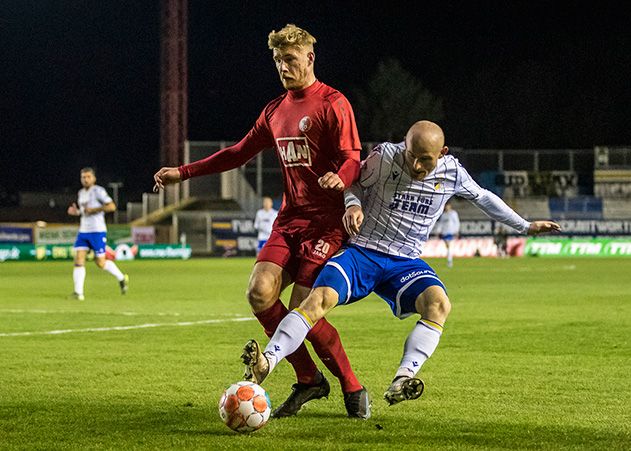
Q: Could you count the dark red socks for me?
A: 2